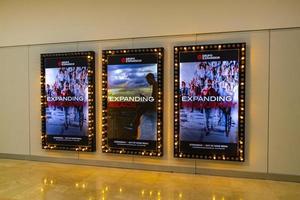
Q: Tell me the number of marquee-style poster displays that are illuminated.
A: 3